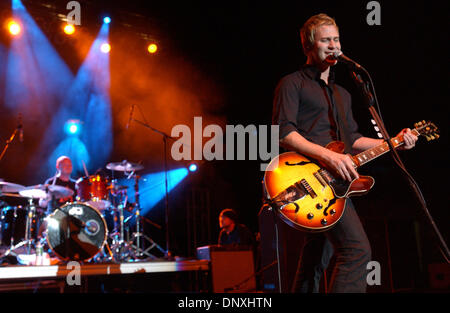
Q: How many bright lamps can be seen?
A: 7